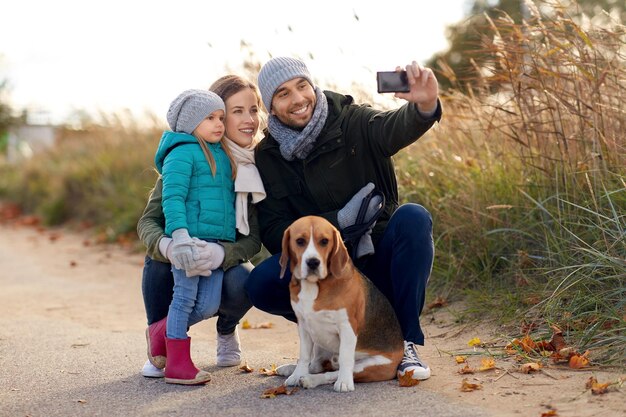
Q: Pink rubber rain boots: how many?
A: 2